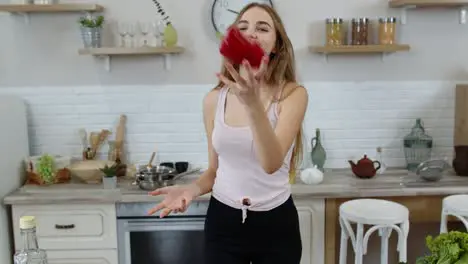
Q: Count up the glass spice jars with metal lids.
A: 3